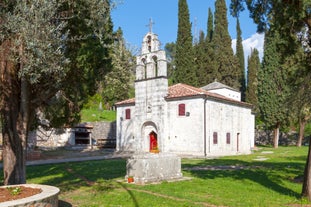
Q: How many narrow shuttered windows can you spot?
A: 4